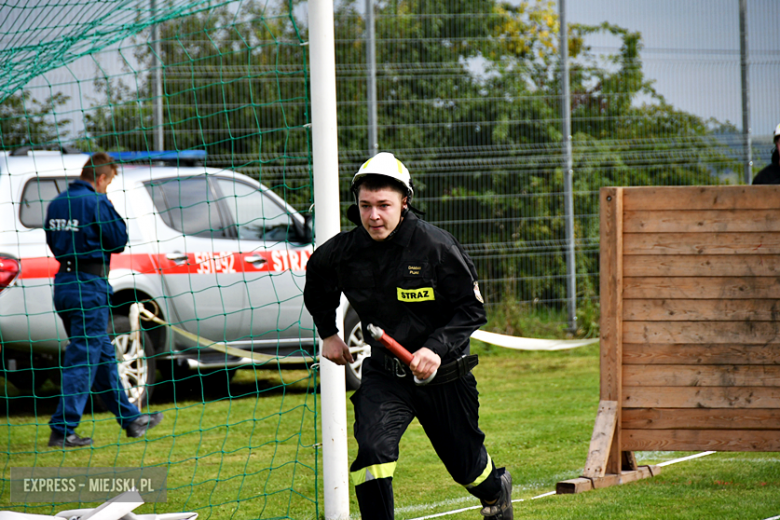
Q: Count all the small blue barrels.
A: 0